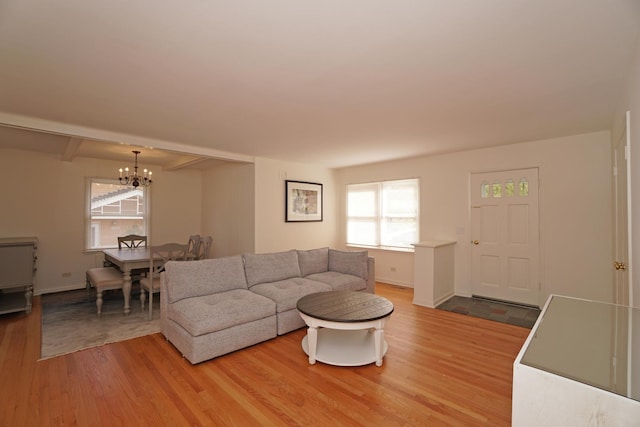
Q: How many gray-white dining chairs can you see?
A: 4